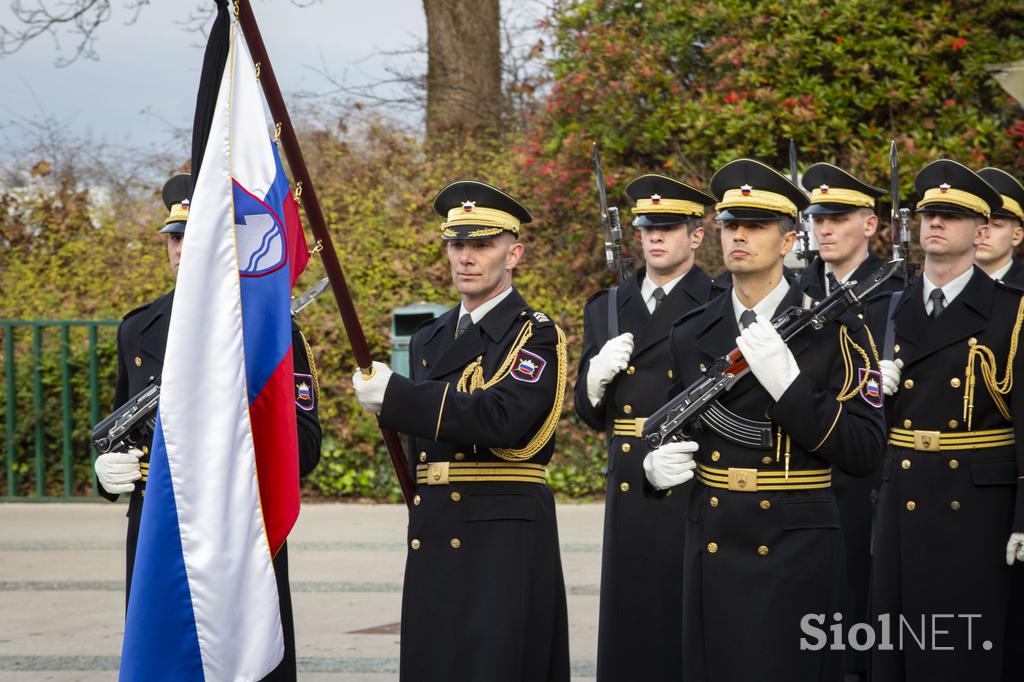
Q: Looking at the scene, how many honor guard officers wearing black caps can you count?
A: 7